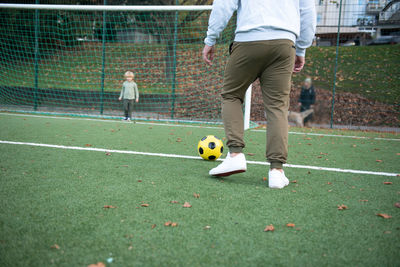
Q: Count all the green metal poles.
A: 4